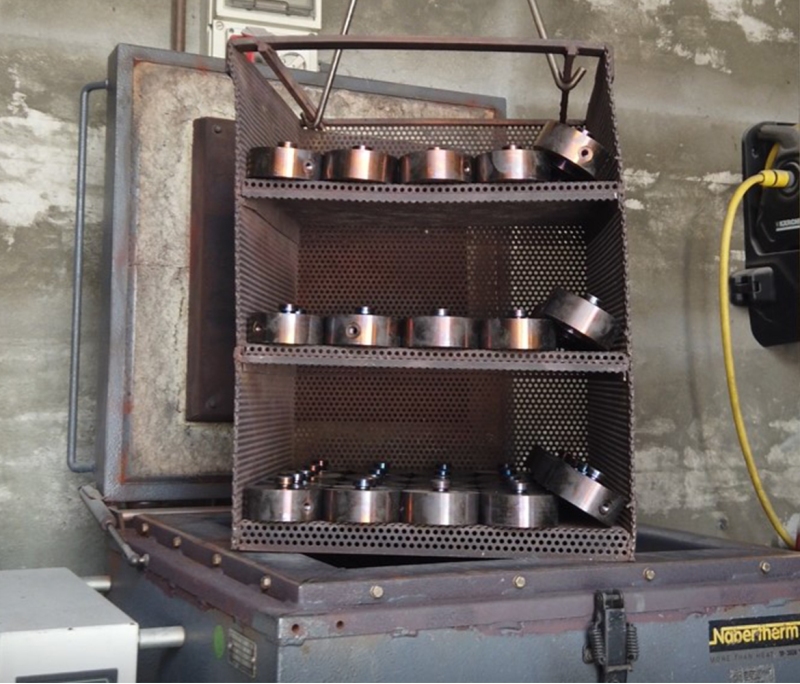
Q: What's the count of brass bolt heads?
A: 8